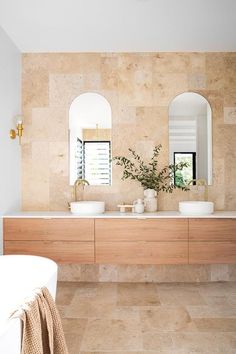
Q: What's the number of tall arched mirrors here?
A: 2